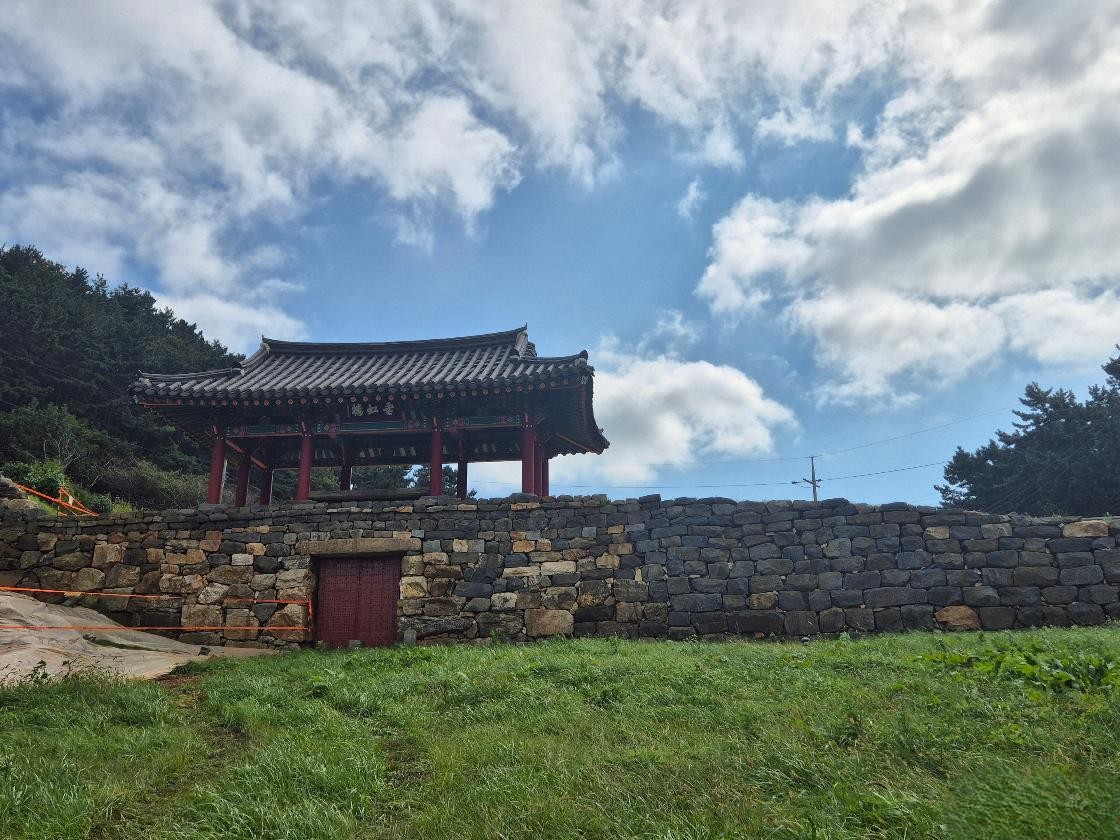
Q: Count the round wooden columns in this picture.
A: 10